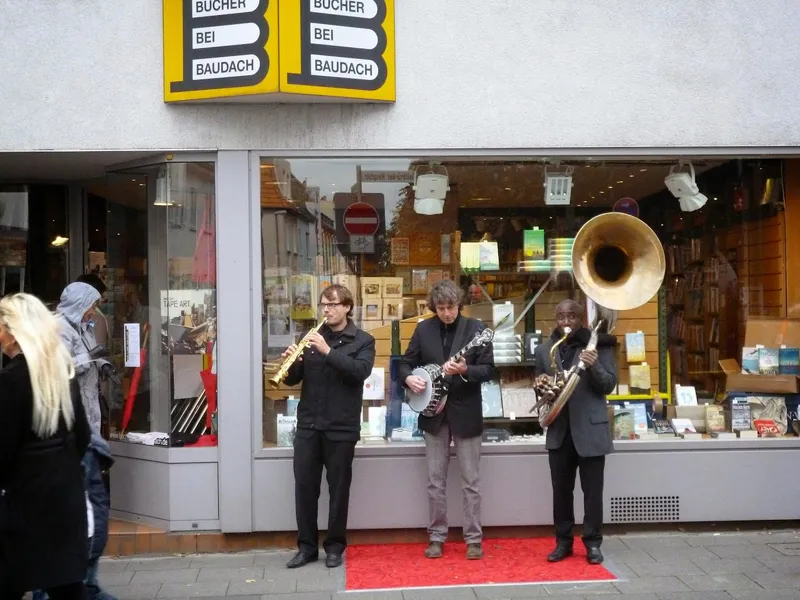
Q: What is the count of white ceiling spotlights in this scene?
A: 3